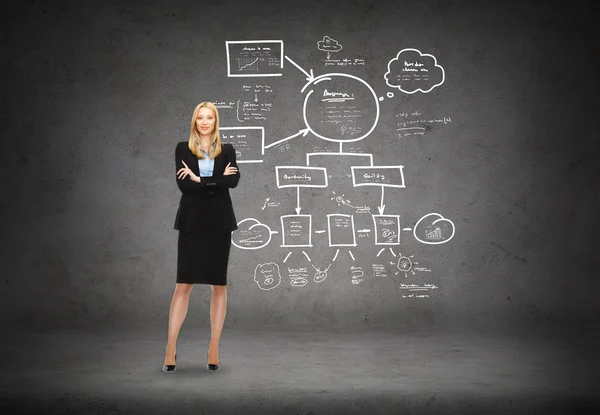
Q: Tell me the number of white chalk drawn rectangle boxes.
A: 7